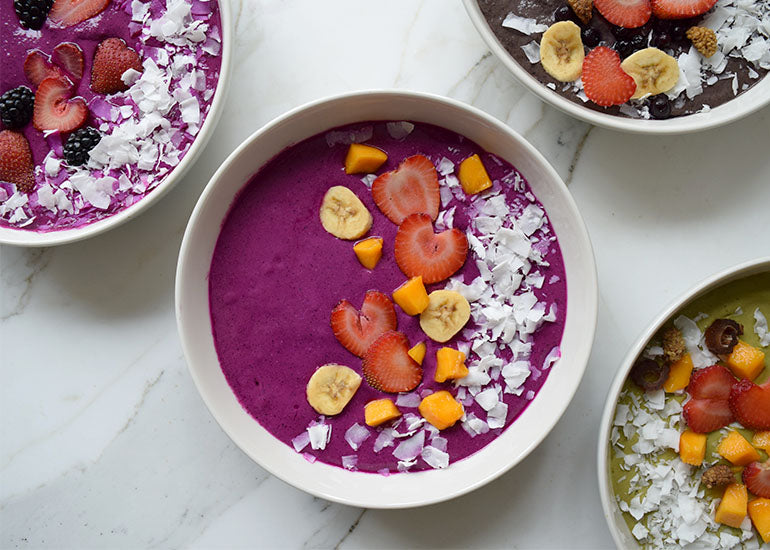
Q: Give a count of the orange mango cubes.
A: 15